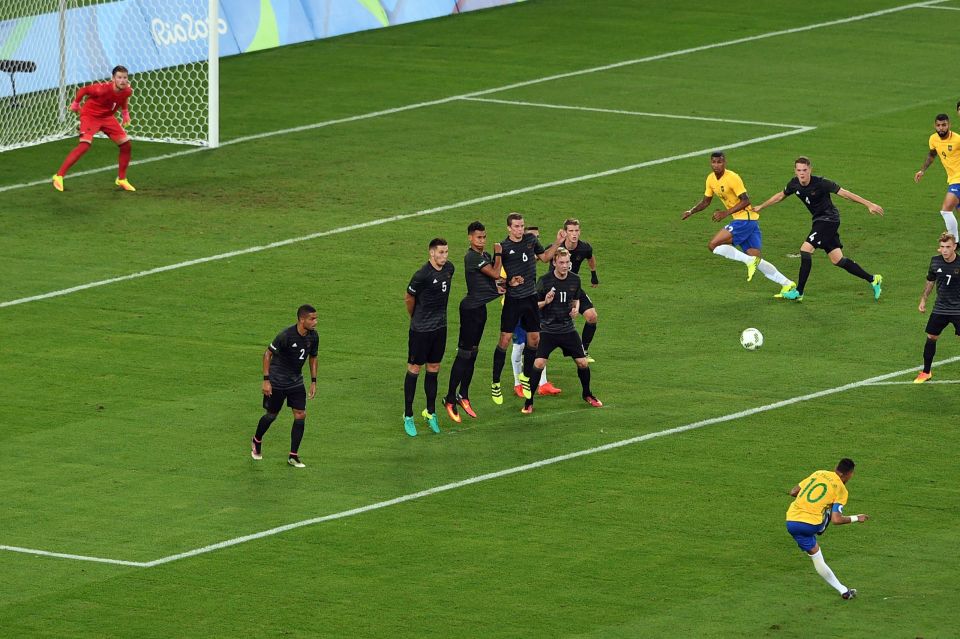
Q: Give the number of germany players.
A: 9